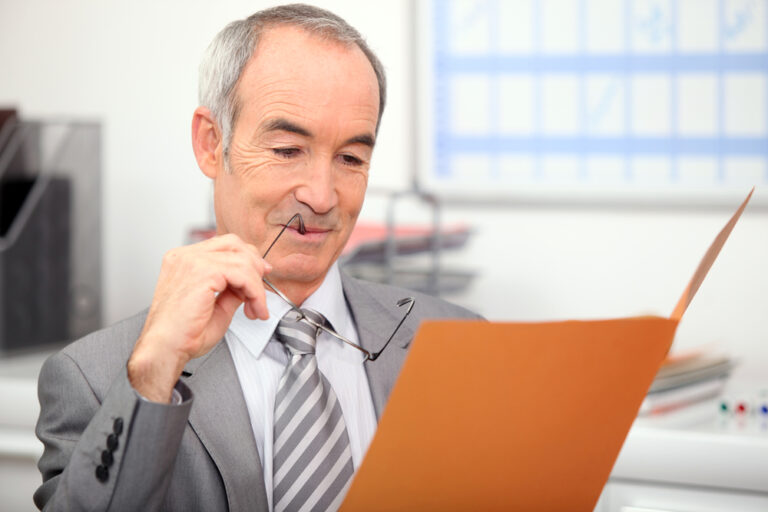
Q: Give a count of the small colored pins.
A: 3